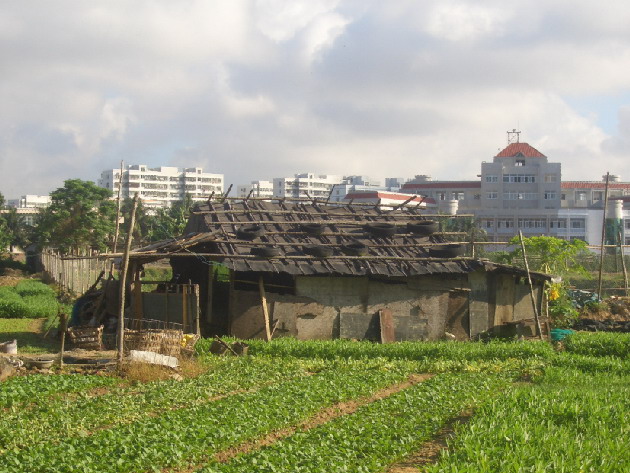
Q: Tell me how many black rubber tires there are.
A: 8